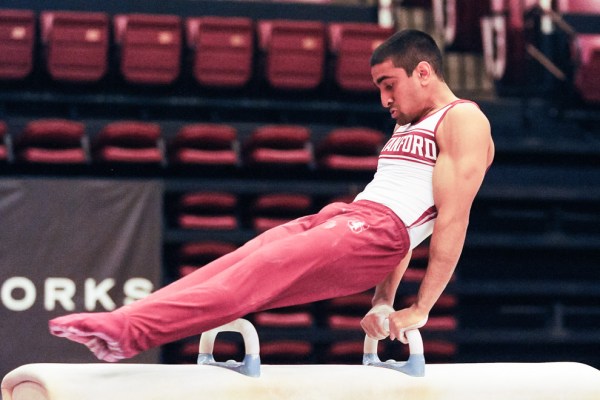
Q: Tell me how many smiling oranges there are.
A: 0